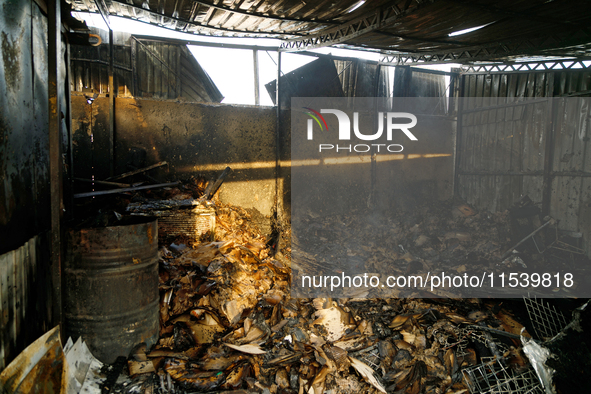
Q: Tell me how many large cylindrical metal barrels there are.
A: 1